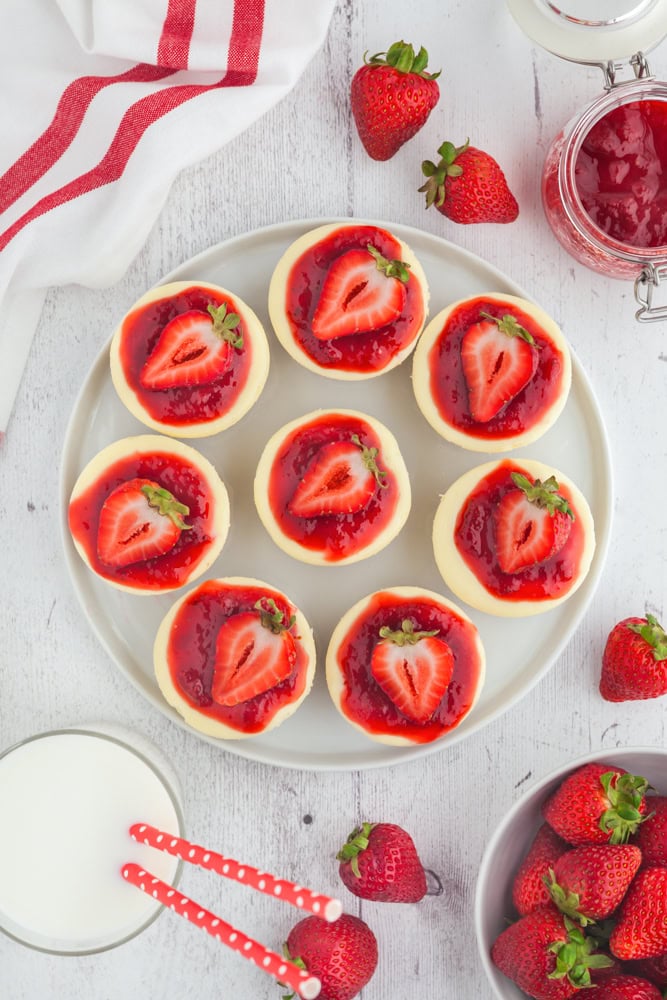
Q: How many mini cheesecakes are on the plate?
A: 8